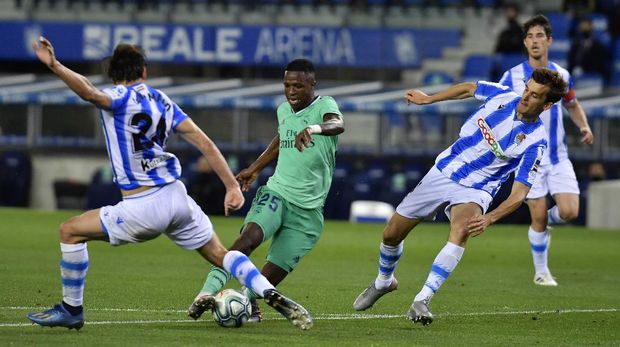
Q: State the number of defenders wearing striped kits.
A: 3